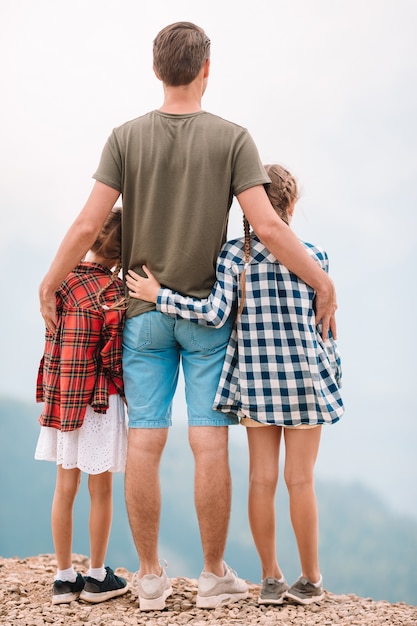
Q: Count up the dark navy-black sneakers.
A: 2